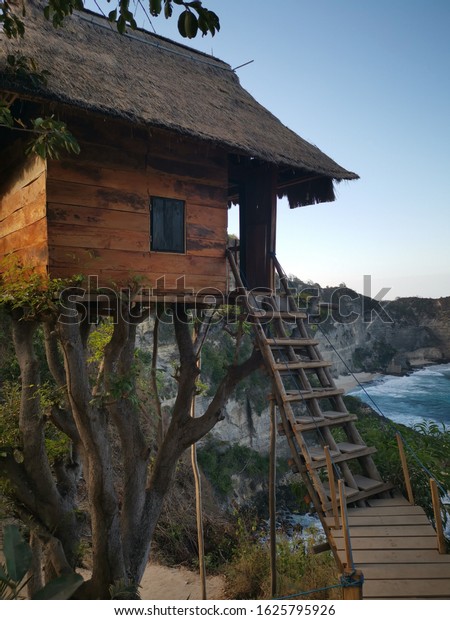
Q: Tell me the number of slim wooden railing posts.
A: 4